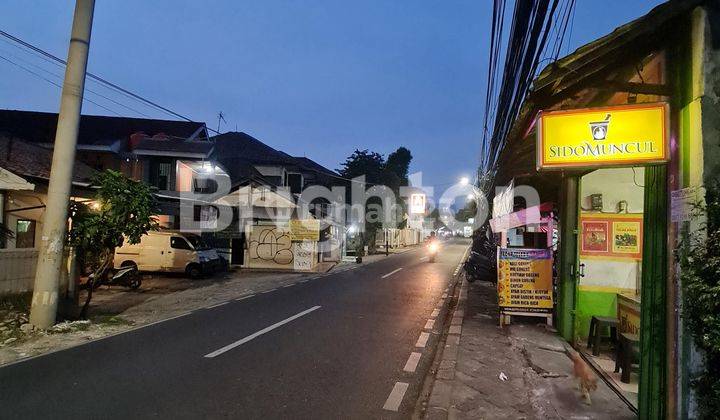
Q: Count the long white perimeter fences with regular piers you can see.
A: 1